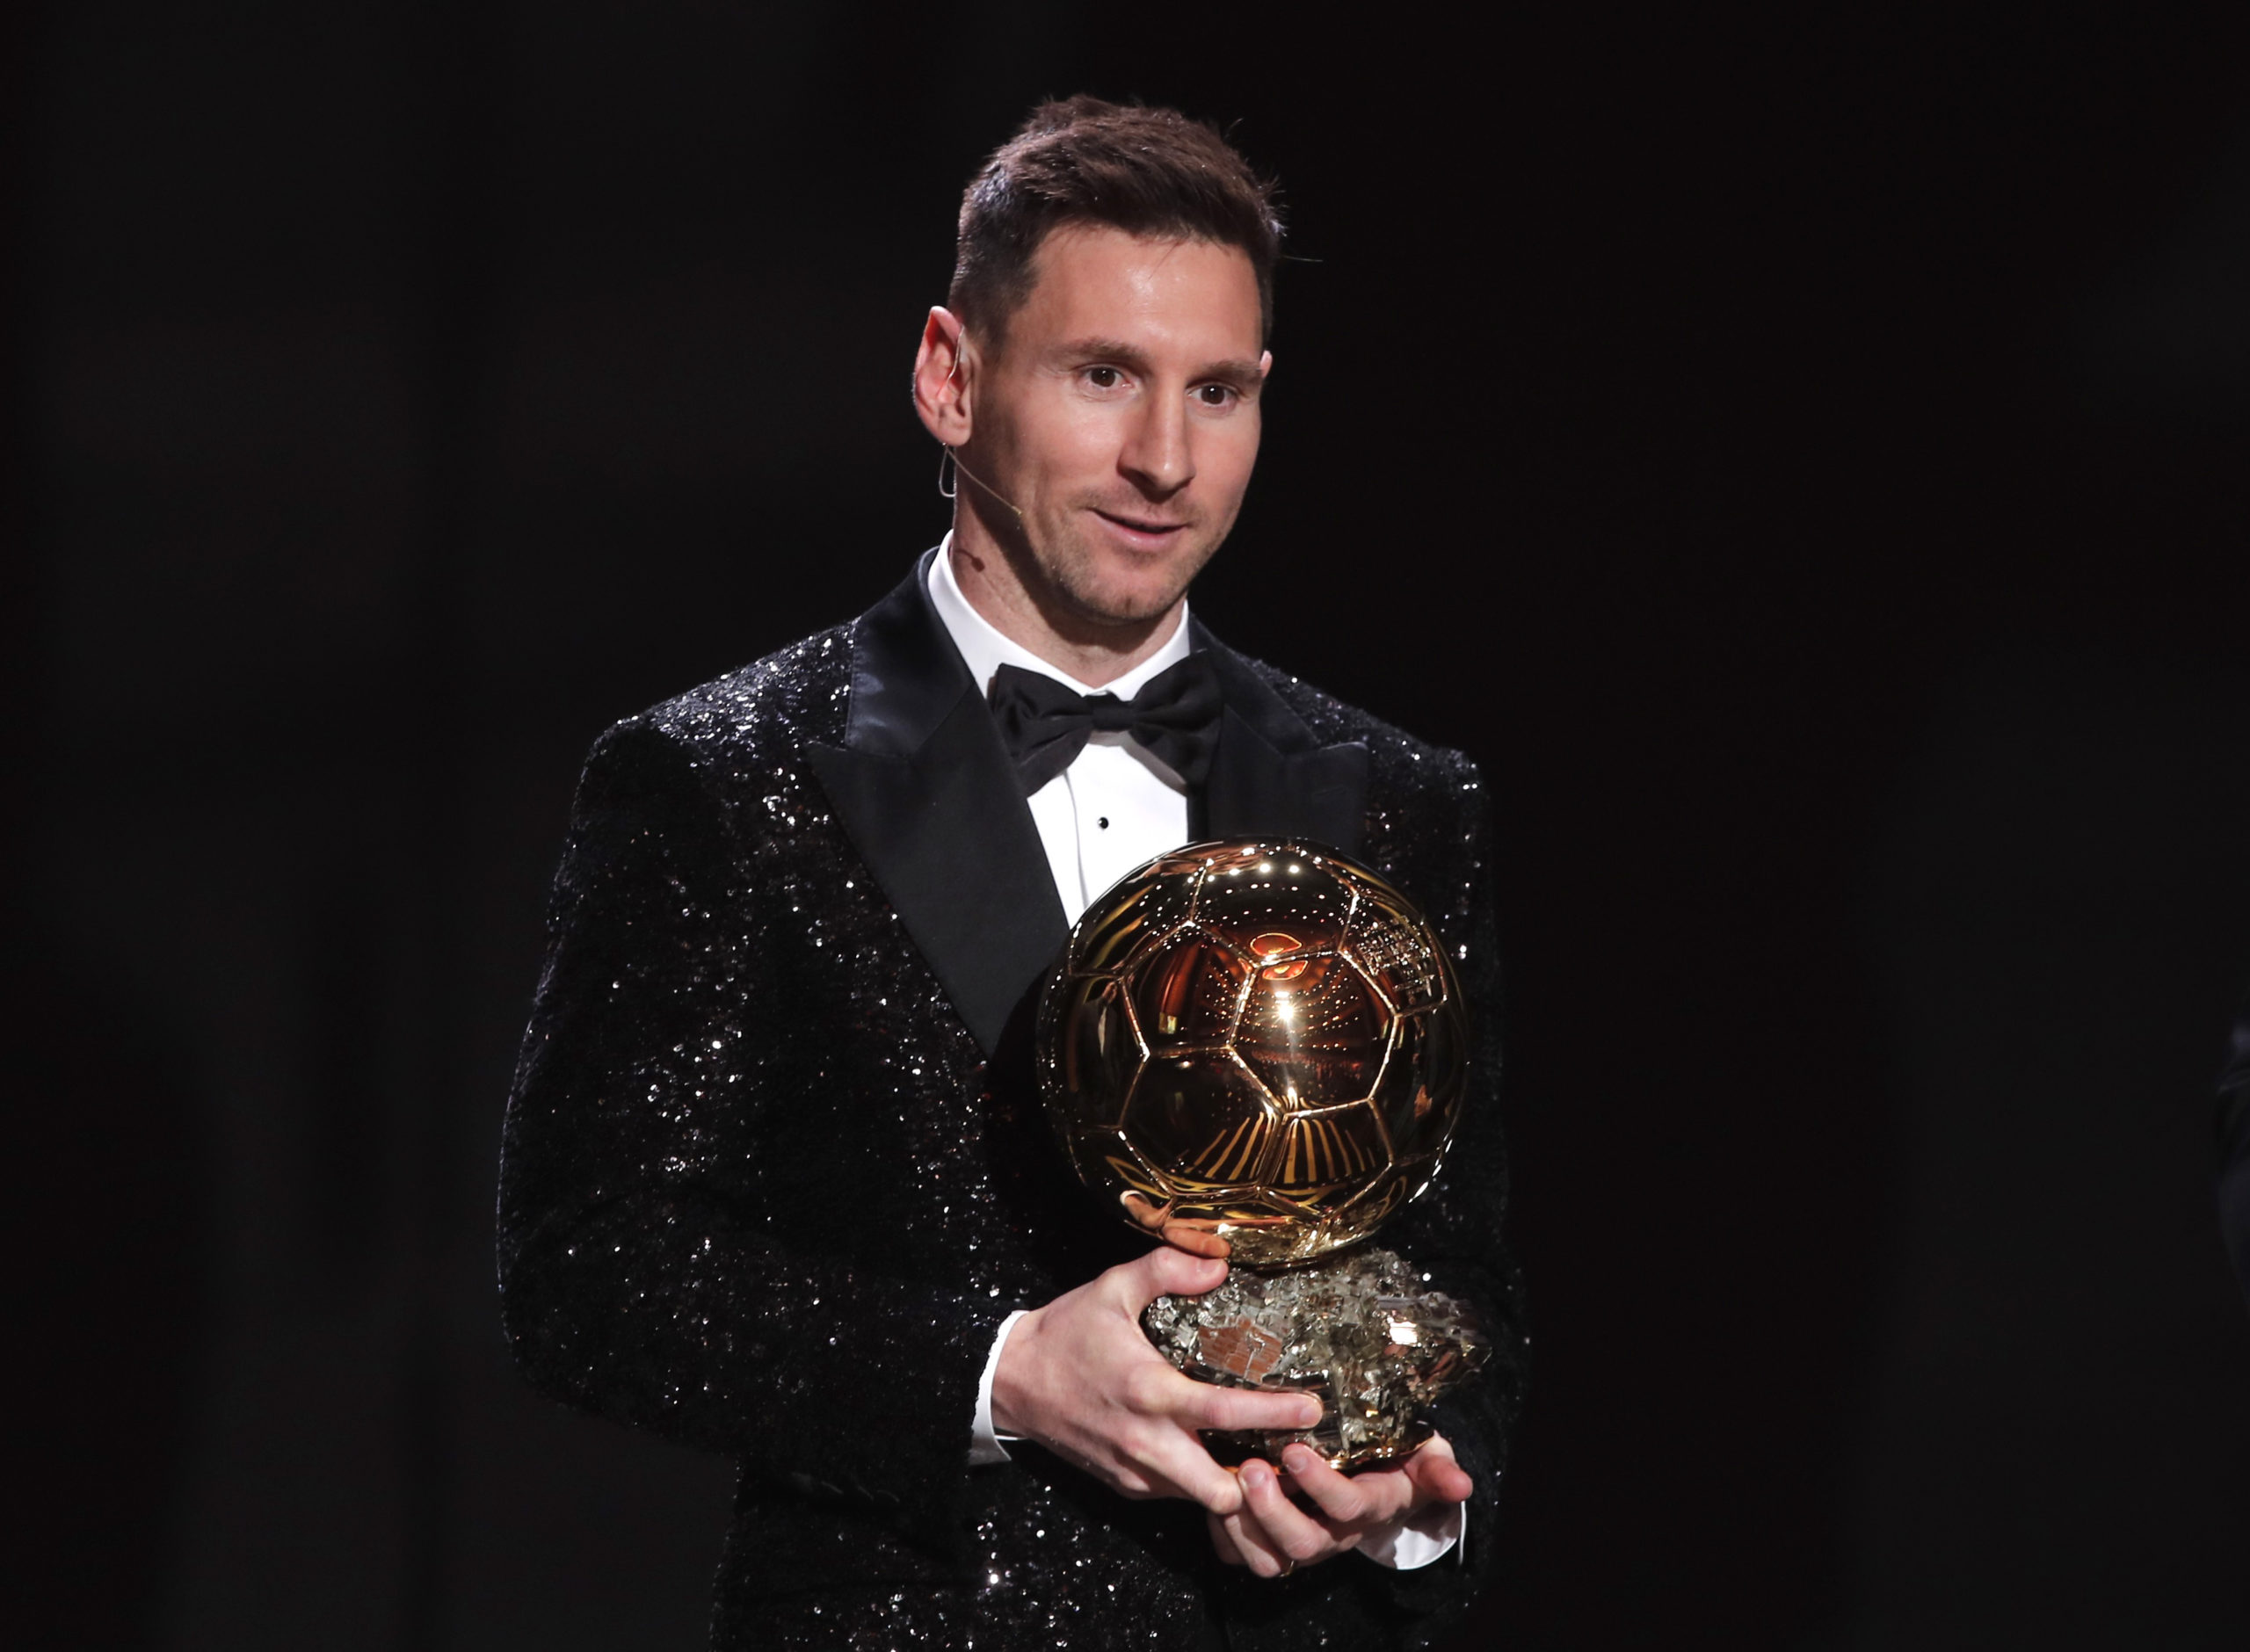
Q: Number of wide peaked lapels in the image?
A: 2